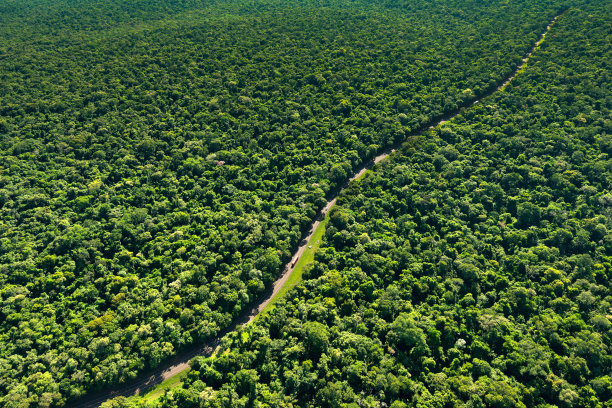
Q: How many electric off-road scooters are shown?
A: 0